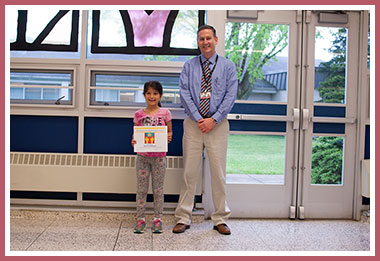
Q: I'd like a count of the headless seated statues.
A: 0